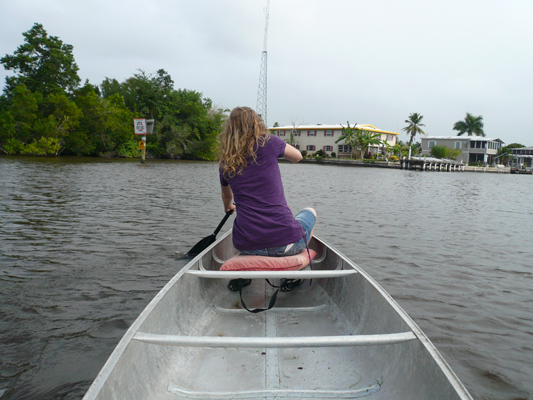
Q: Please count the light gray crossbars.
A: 2